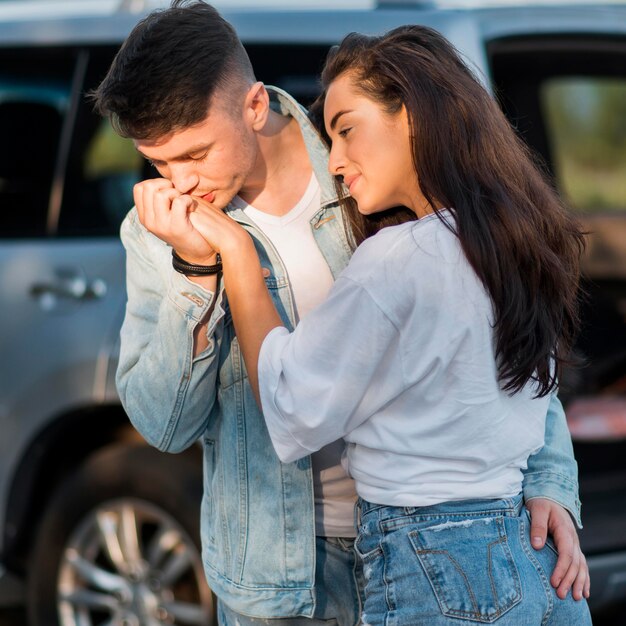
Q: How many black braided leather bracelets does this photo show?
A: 1